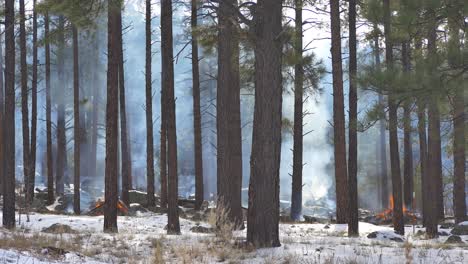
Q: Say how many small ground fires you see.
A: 2